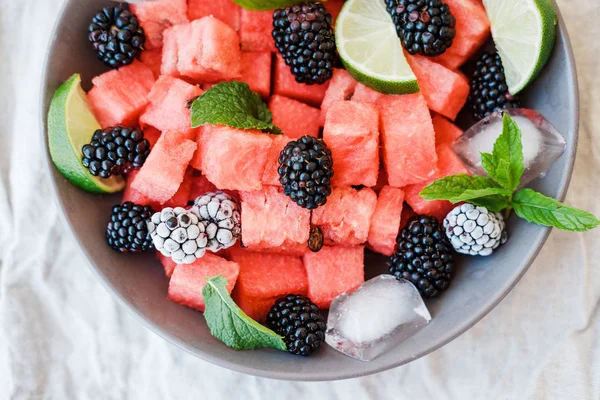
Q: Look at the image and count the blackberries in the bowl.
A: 12